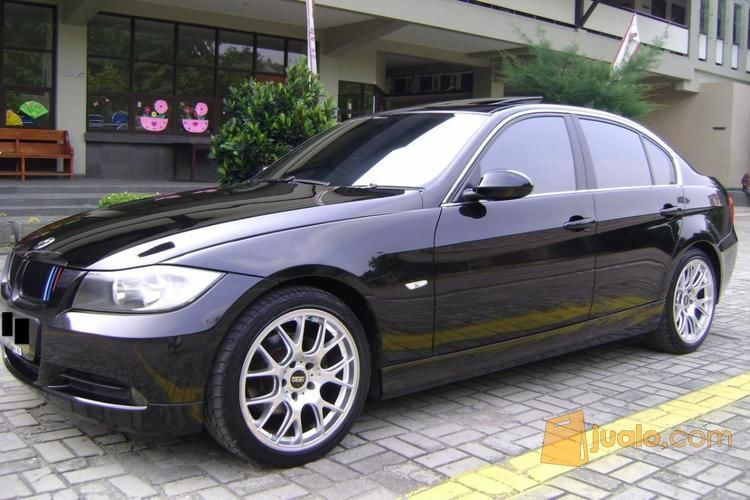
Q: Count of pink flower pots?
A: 2